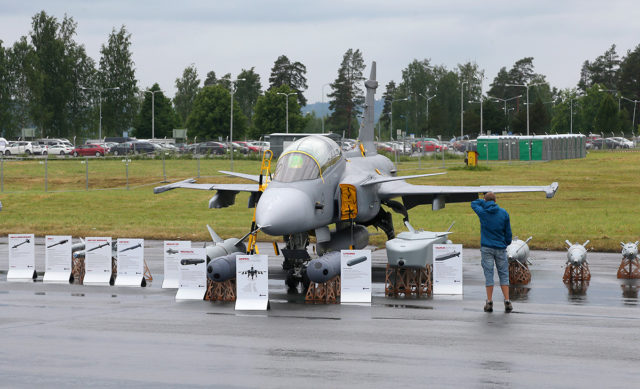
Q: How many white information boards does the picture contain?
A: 9